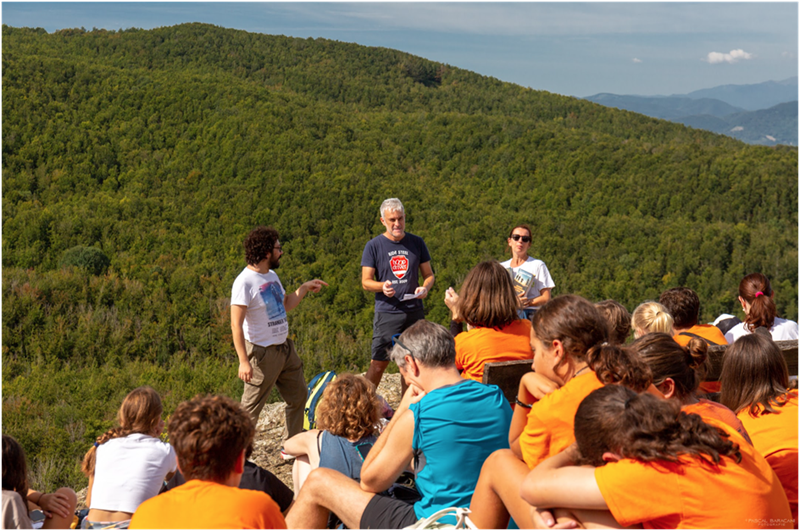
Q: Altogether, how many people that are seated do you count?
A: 15